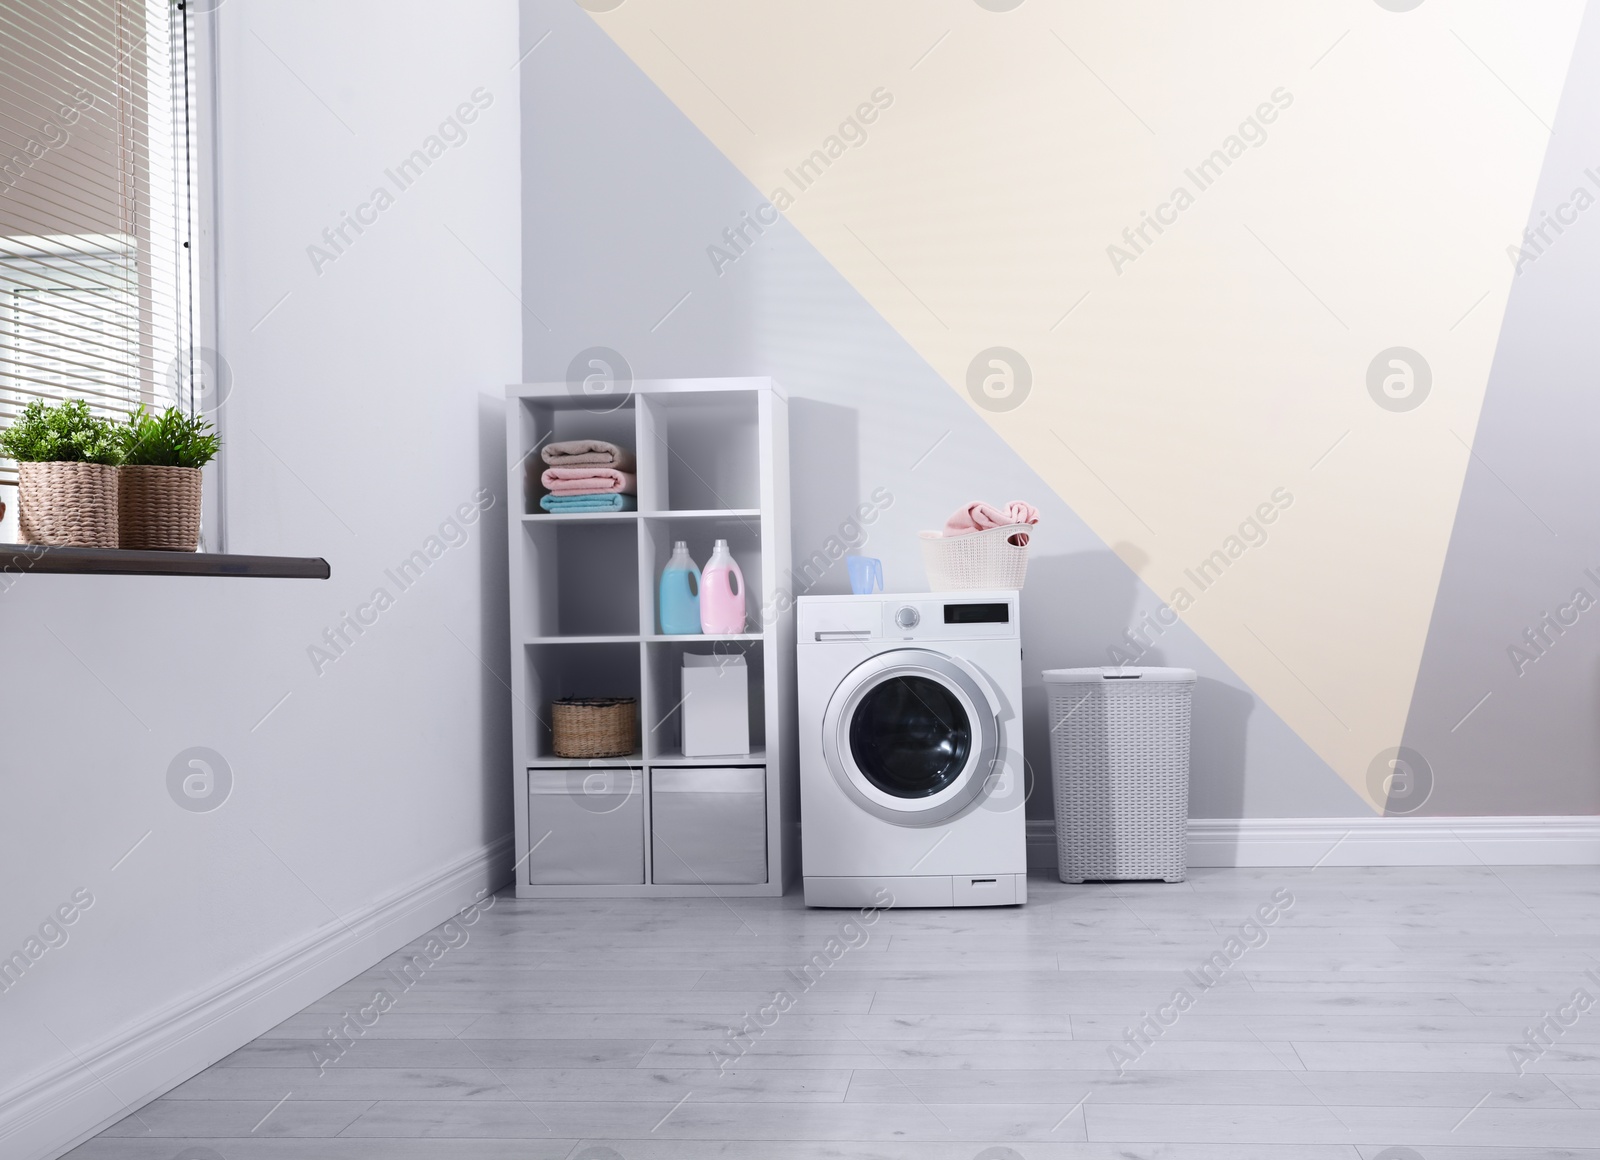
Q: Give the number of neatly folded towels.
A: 3